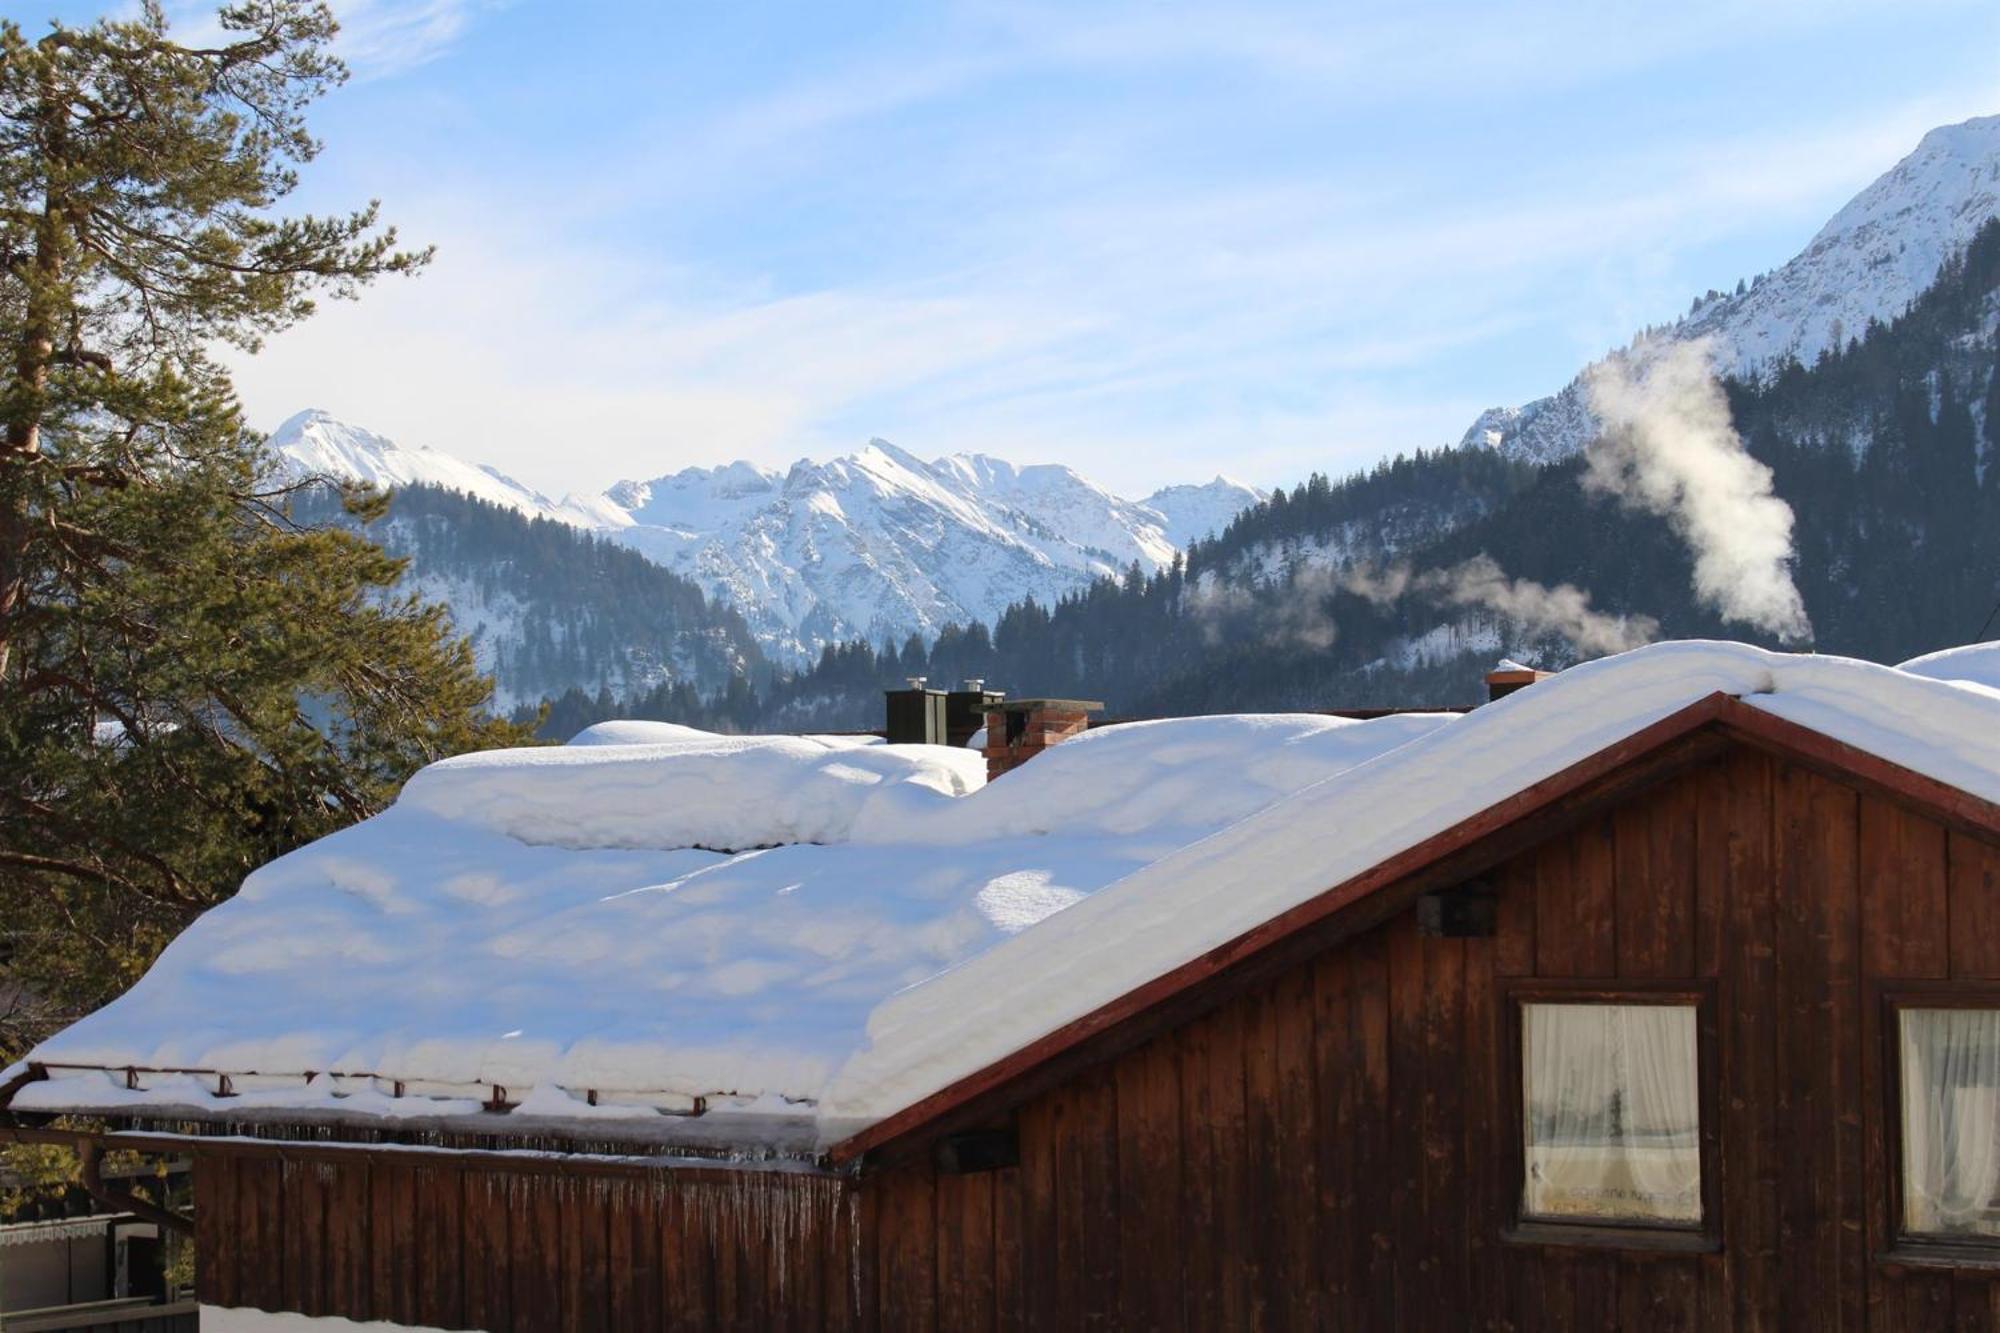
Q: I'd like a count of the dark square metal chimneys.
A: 2